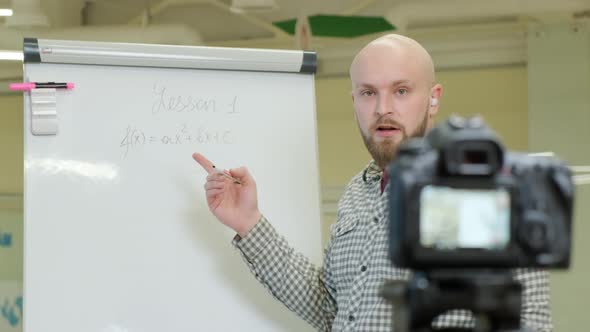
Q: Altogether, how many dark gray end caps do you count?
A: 2